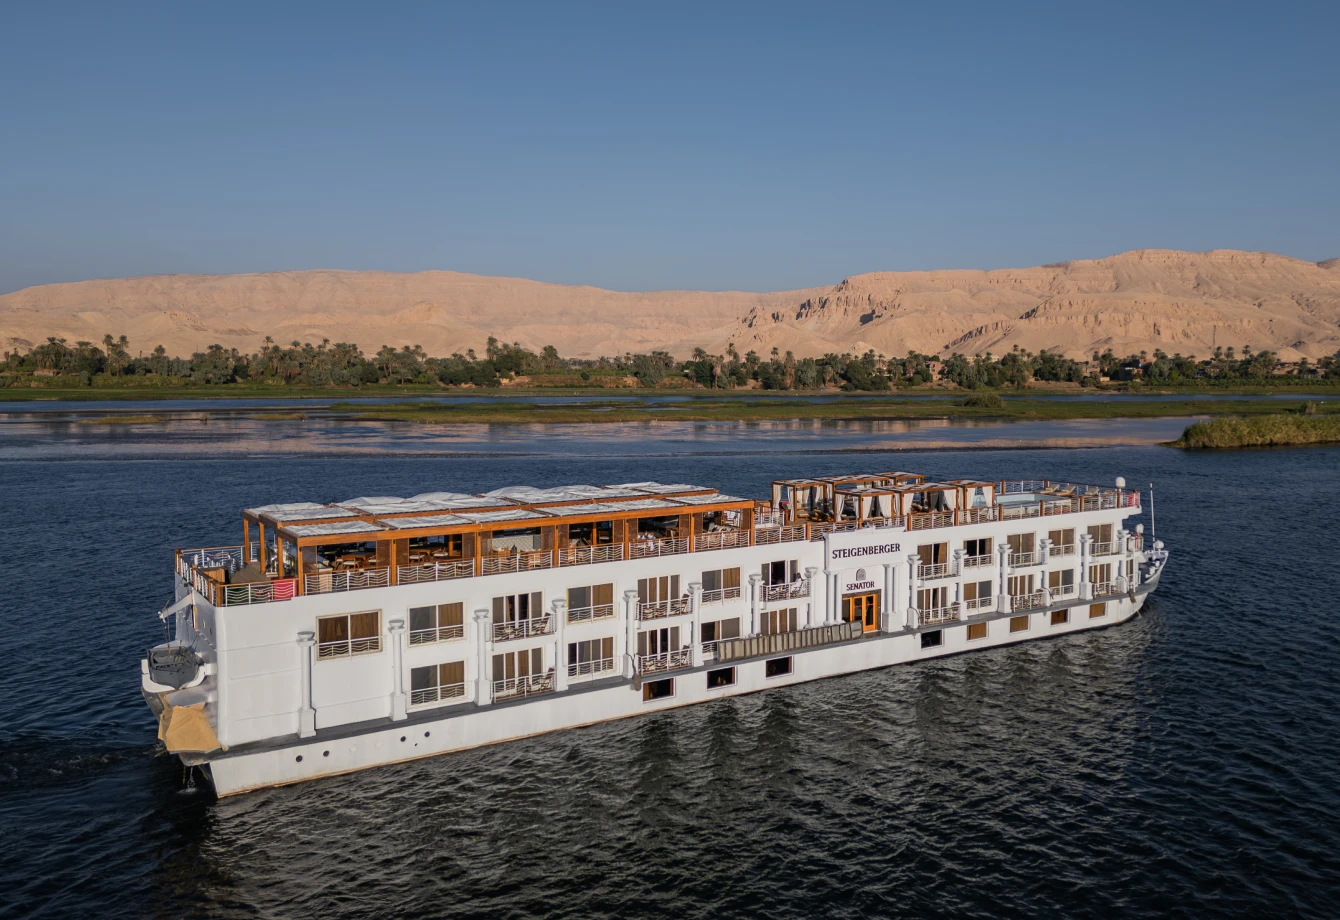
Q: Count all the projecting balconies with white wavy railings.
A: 11